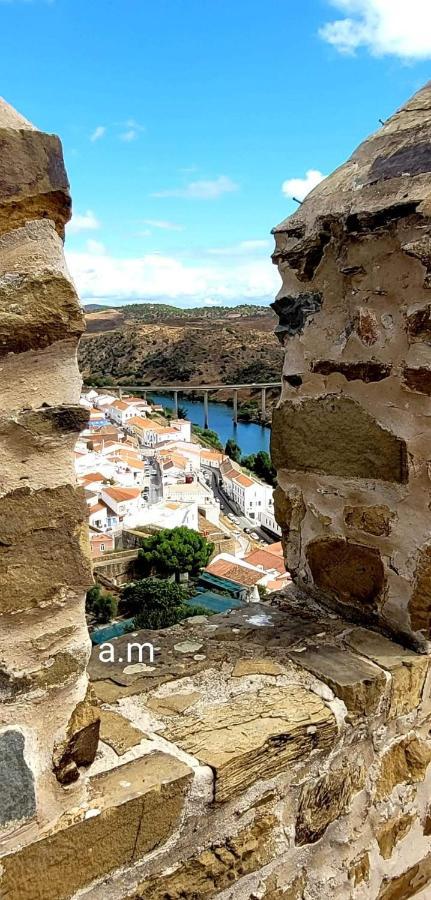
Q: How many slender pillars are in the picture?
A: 6